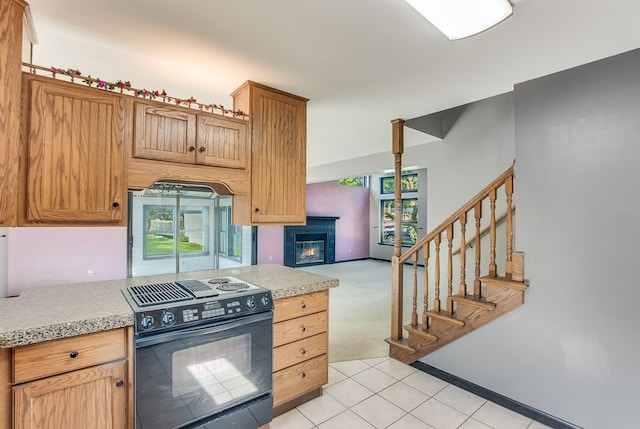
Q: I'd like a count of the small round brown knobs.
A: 10